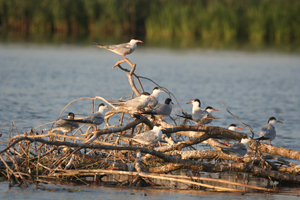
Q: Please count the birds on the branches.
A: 12